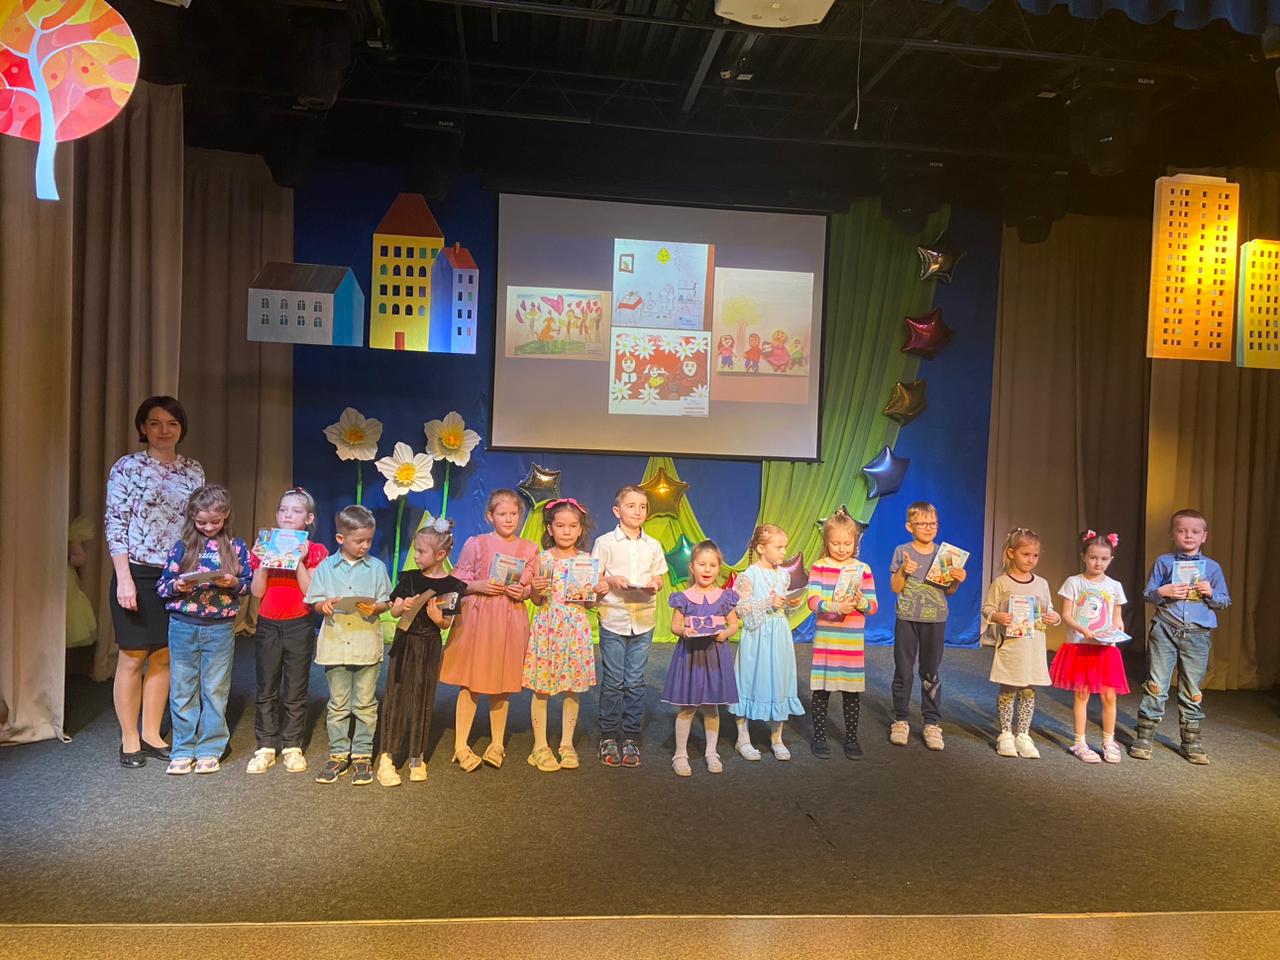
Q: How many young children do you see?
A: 14